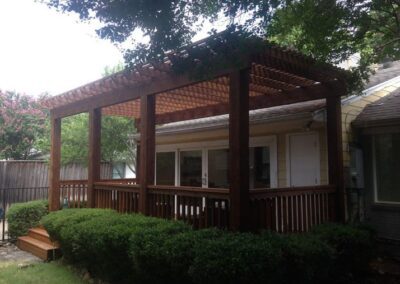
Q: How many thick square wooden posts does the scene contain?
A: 5